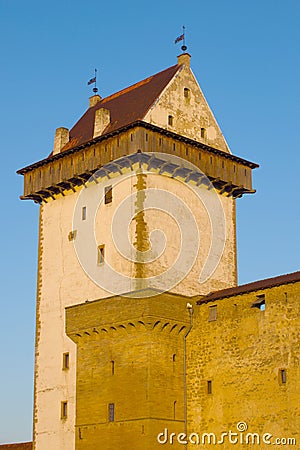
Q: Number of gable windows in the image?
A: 3